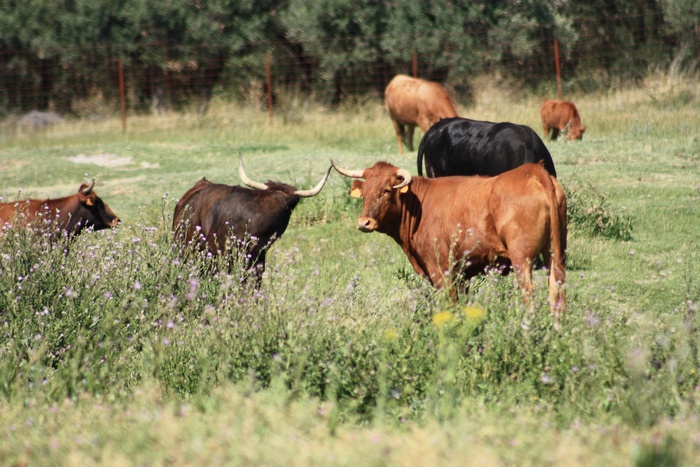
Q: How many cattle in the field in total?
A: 6